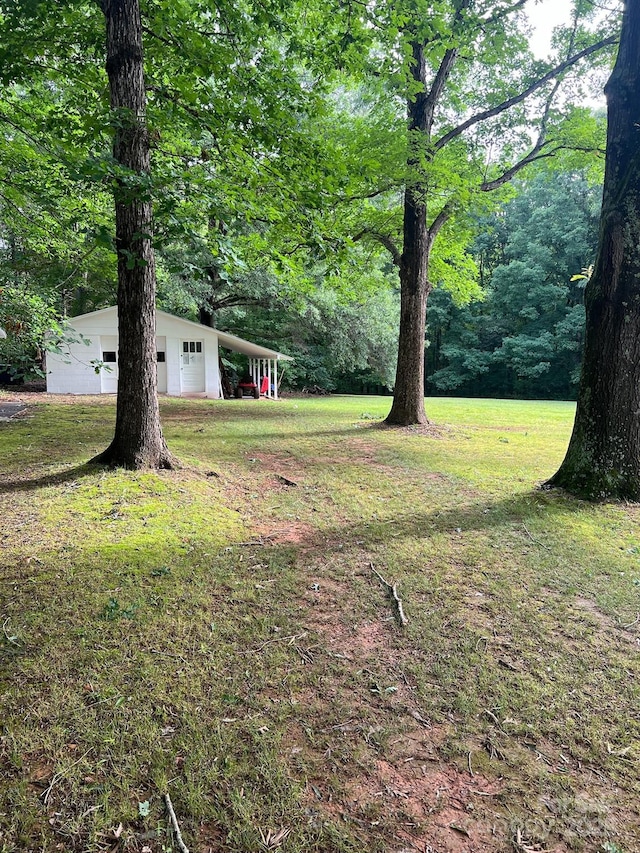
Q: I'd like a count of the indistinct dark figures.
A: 0